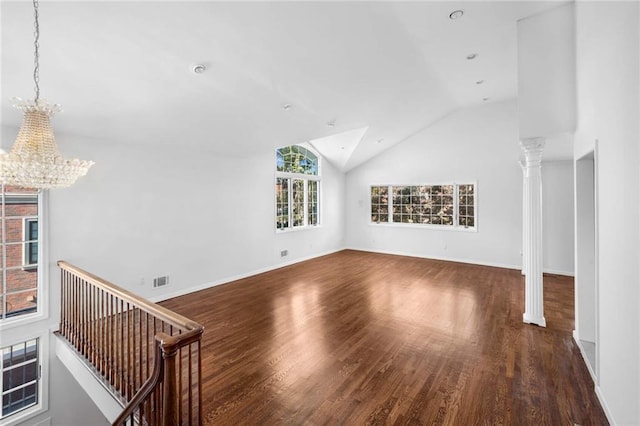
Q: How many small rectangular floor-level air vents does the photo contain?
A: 2